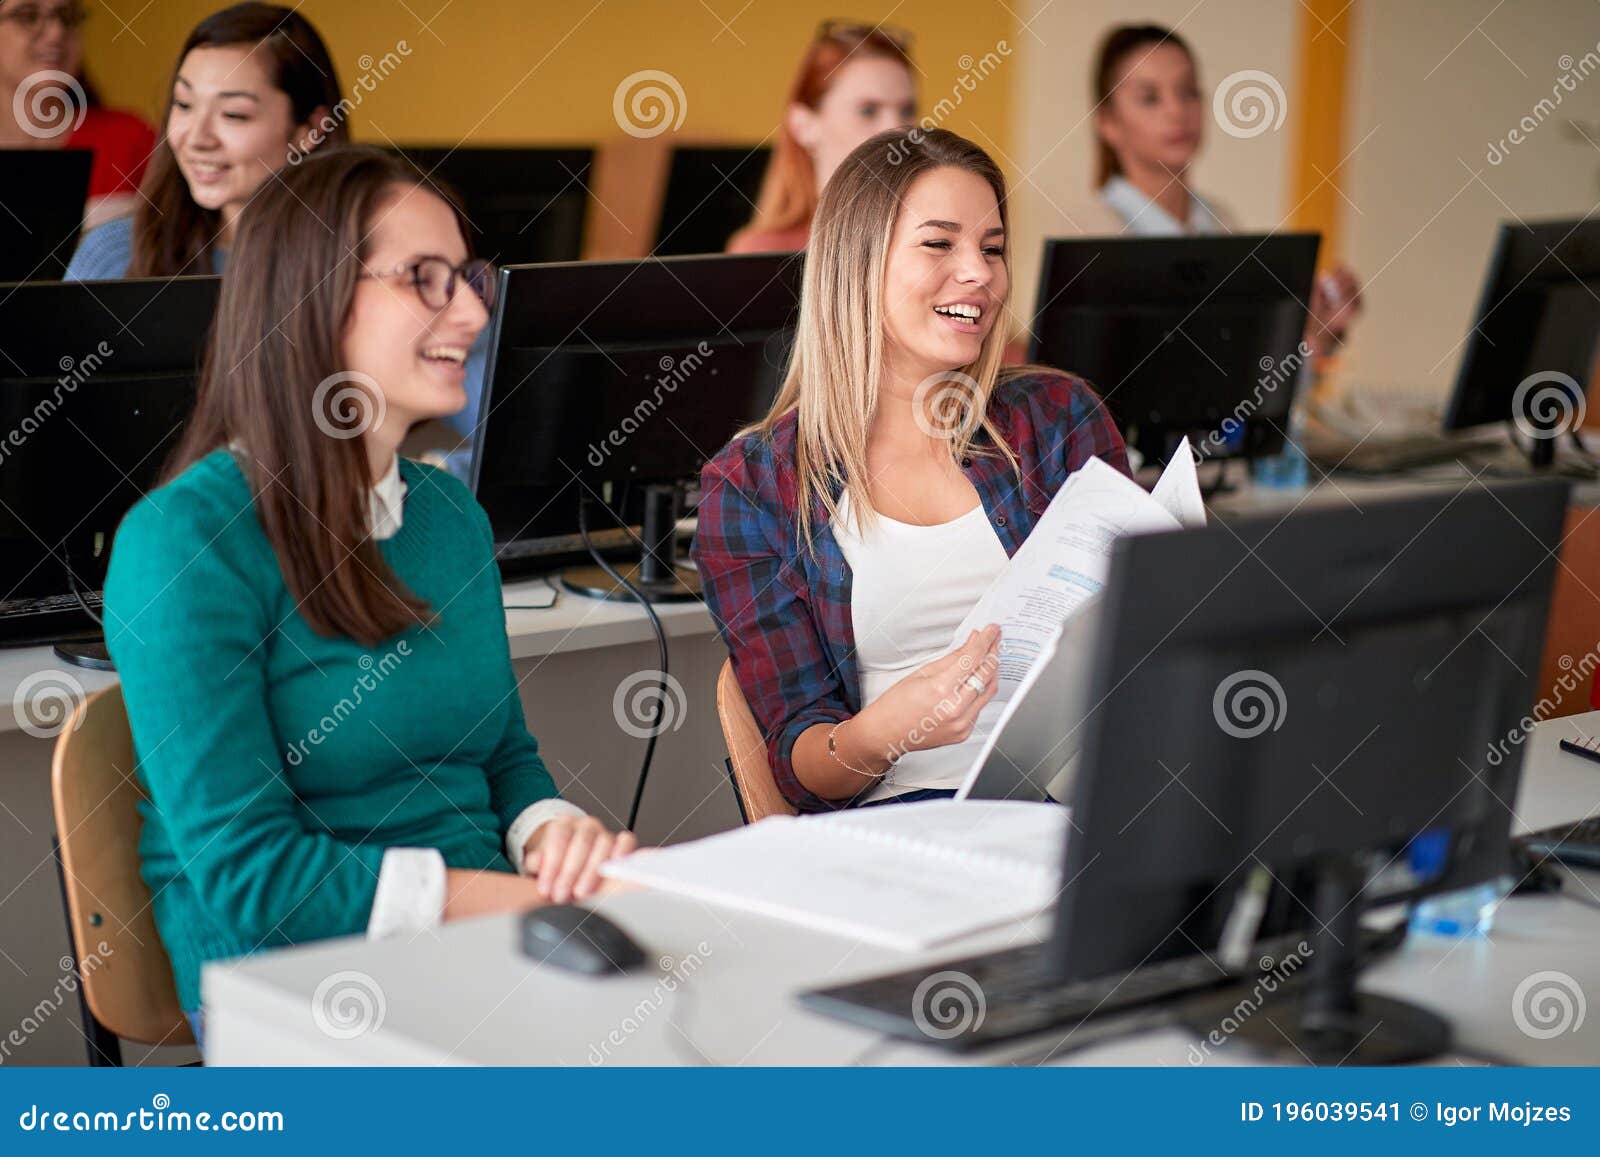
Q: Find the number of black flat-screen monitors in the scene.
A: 8